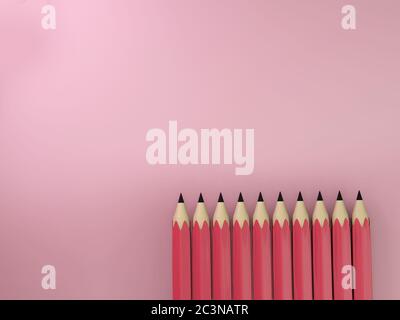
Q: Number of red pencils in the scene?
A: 10